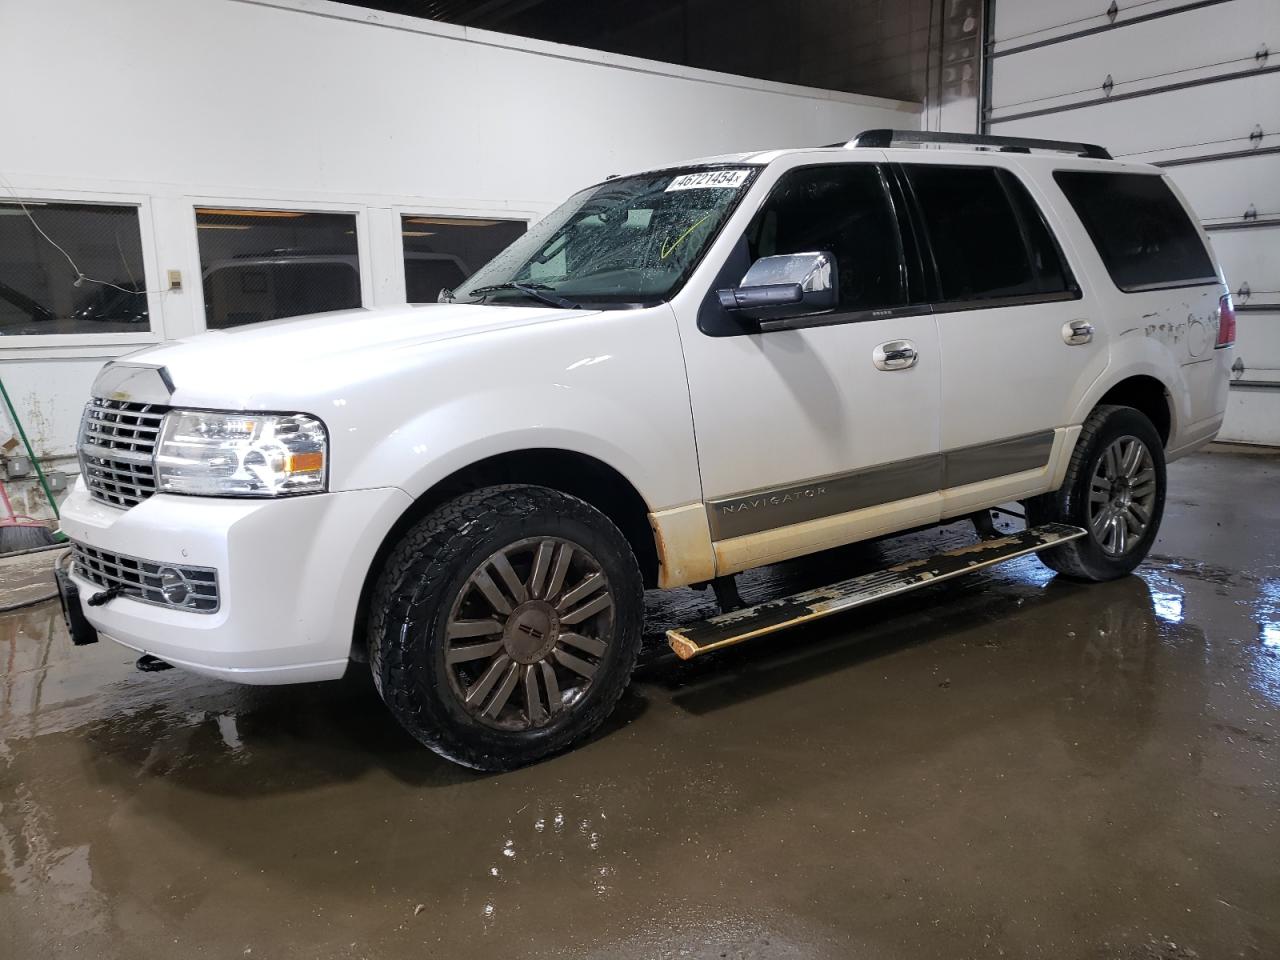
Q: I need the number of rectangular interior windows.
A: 3